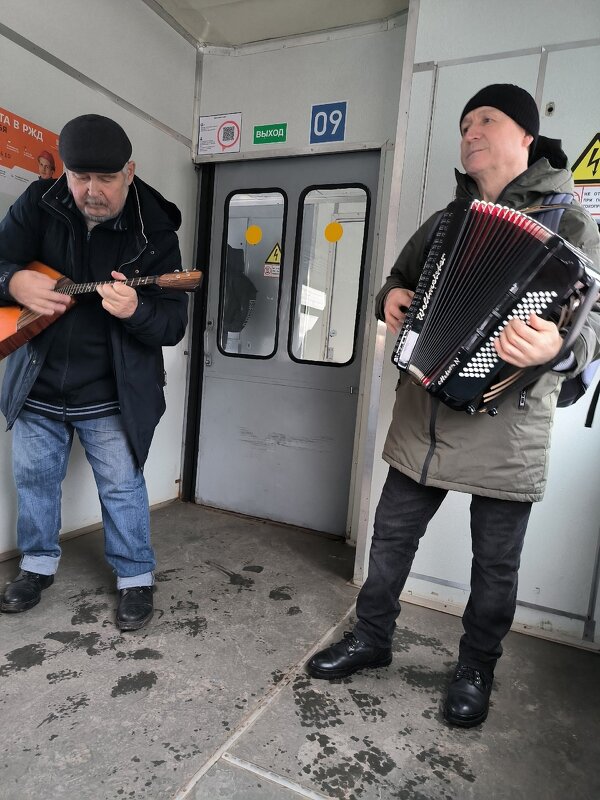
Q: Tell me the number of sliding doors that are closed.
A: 1